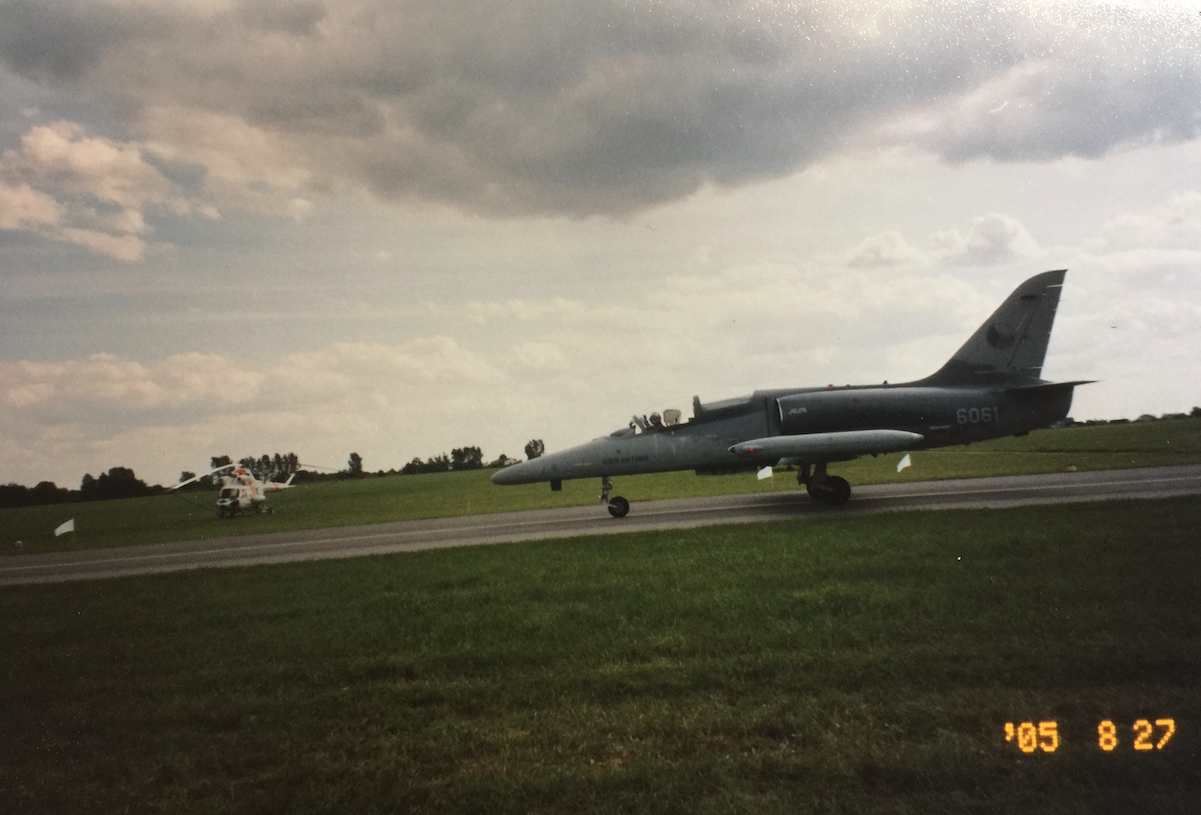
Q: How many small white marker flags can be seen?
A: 3